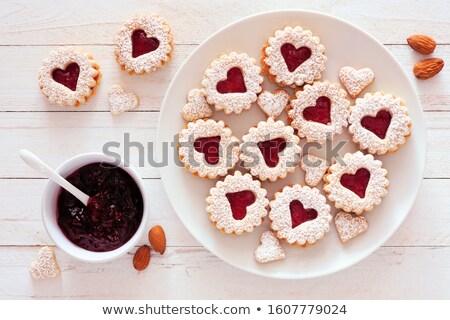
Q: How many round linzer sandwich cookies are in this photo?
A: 11